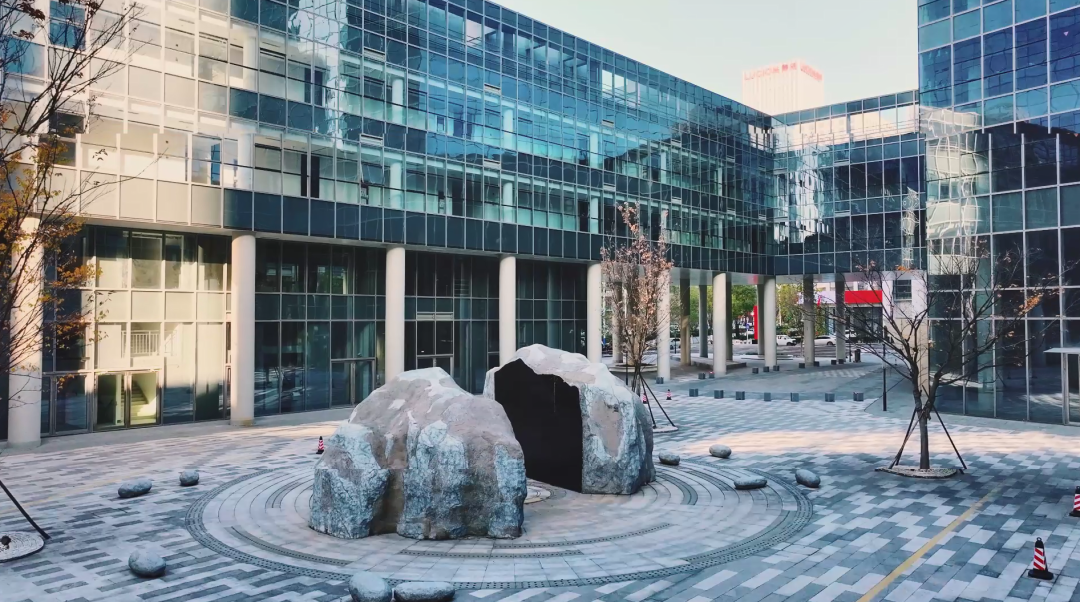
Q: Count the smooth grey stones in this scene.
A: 9